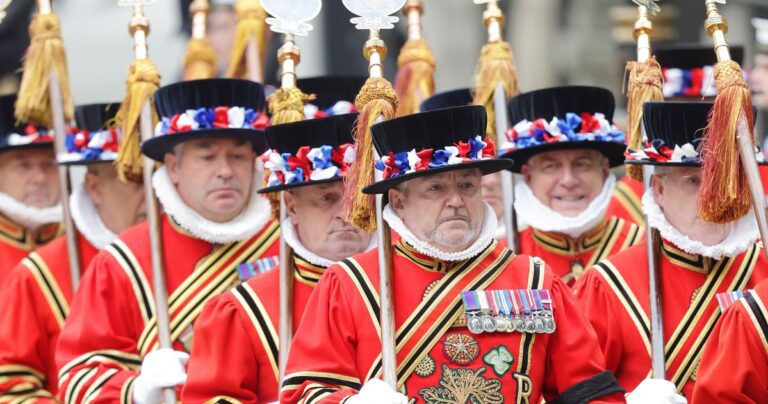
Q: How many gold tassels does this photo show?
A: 10